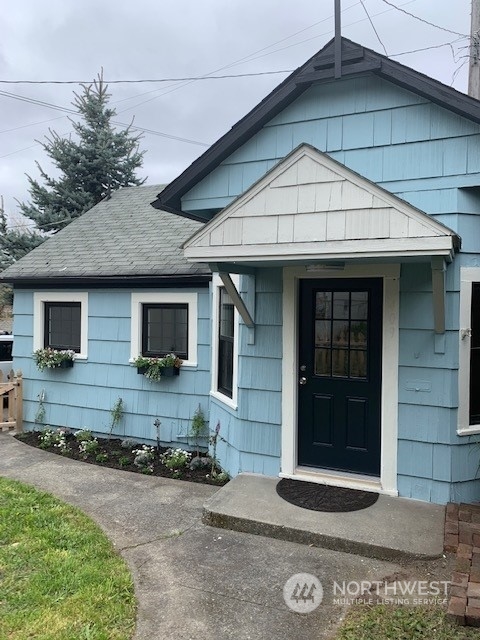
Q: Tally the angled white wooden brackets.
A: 2